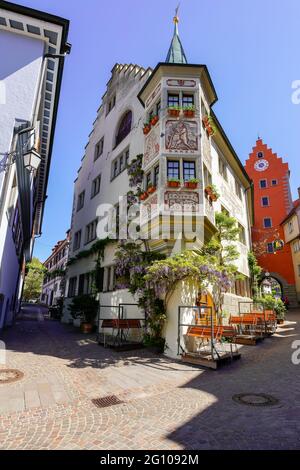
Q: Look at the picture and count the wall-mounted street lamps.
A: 1